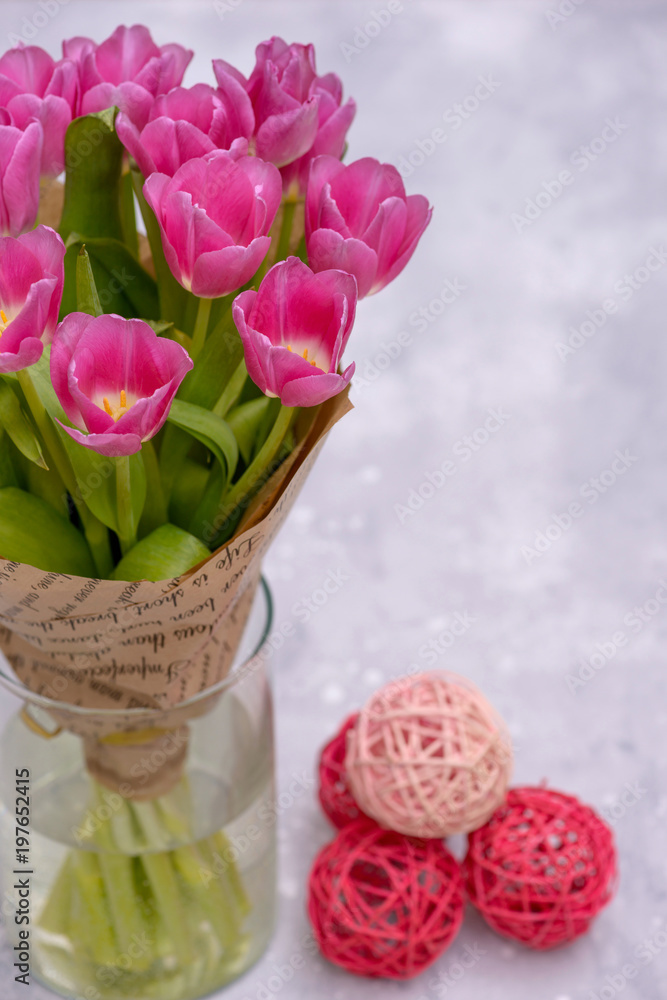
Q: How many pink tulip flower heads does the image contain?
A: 11